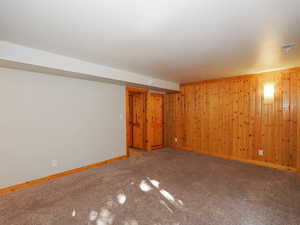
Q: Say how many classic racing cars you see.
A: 0